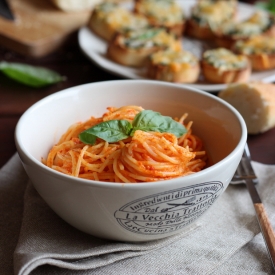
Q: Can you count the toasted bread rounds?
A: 8